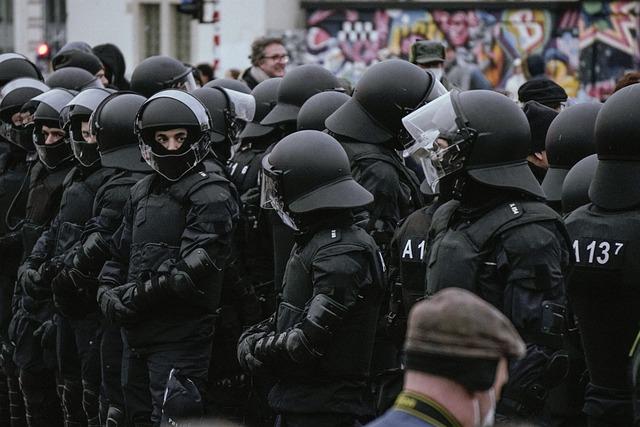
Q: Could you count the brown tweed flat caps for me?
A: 1